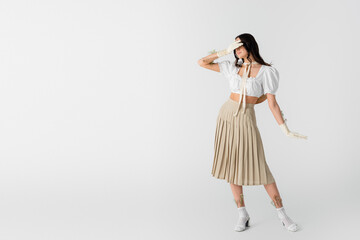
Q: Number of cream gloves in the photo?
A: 2